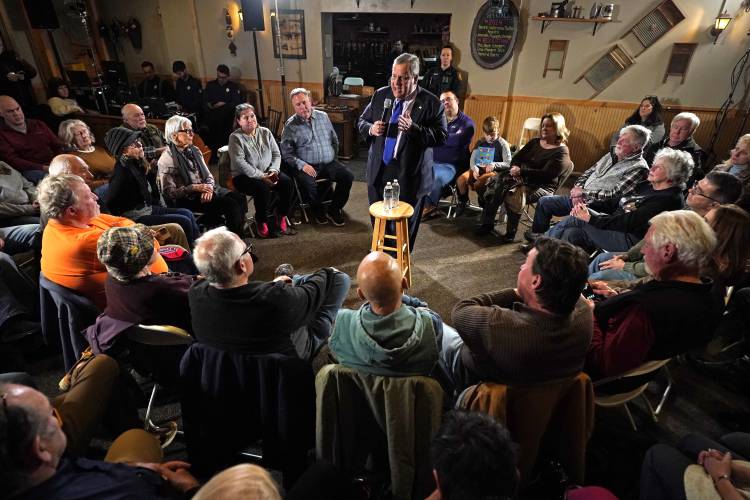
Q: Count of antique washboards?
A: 4